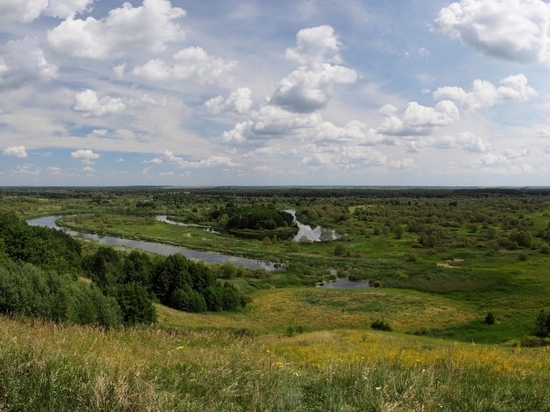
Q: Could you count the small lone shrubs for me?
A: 2